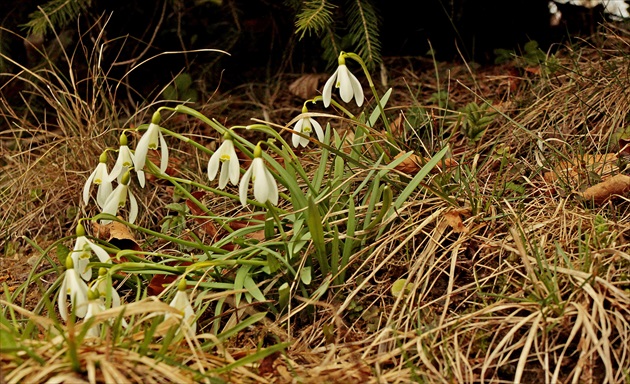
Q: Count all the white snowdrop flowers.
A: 13